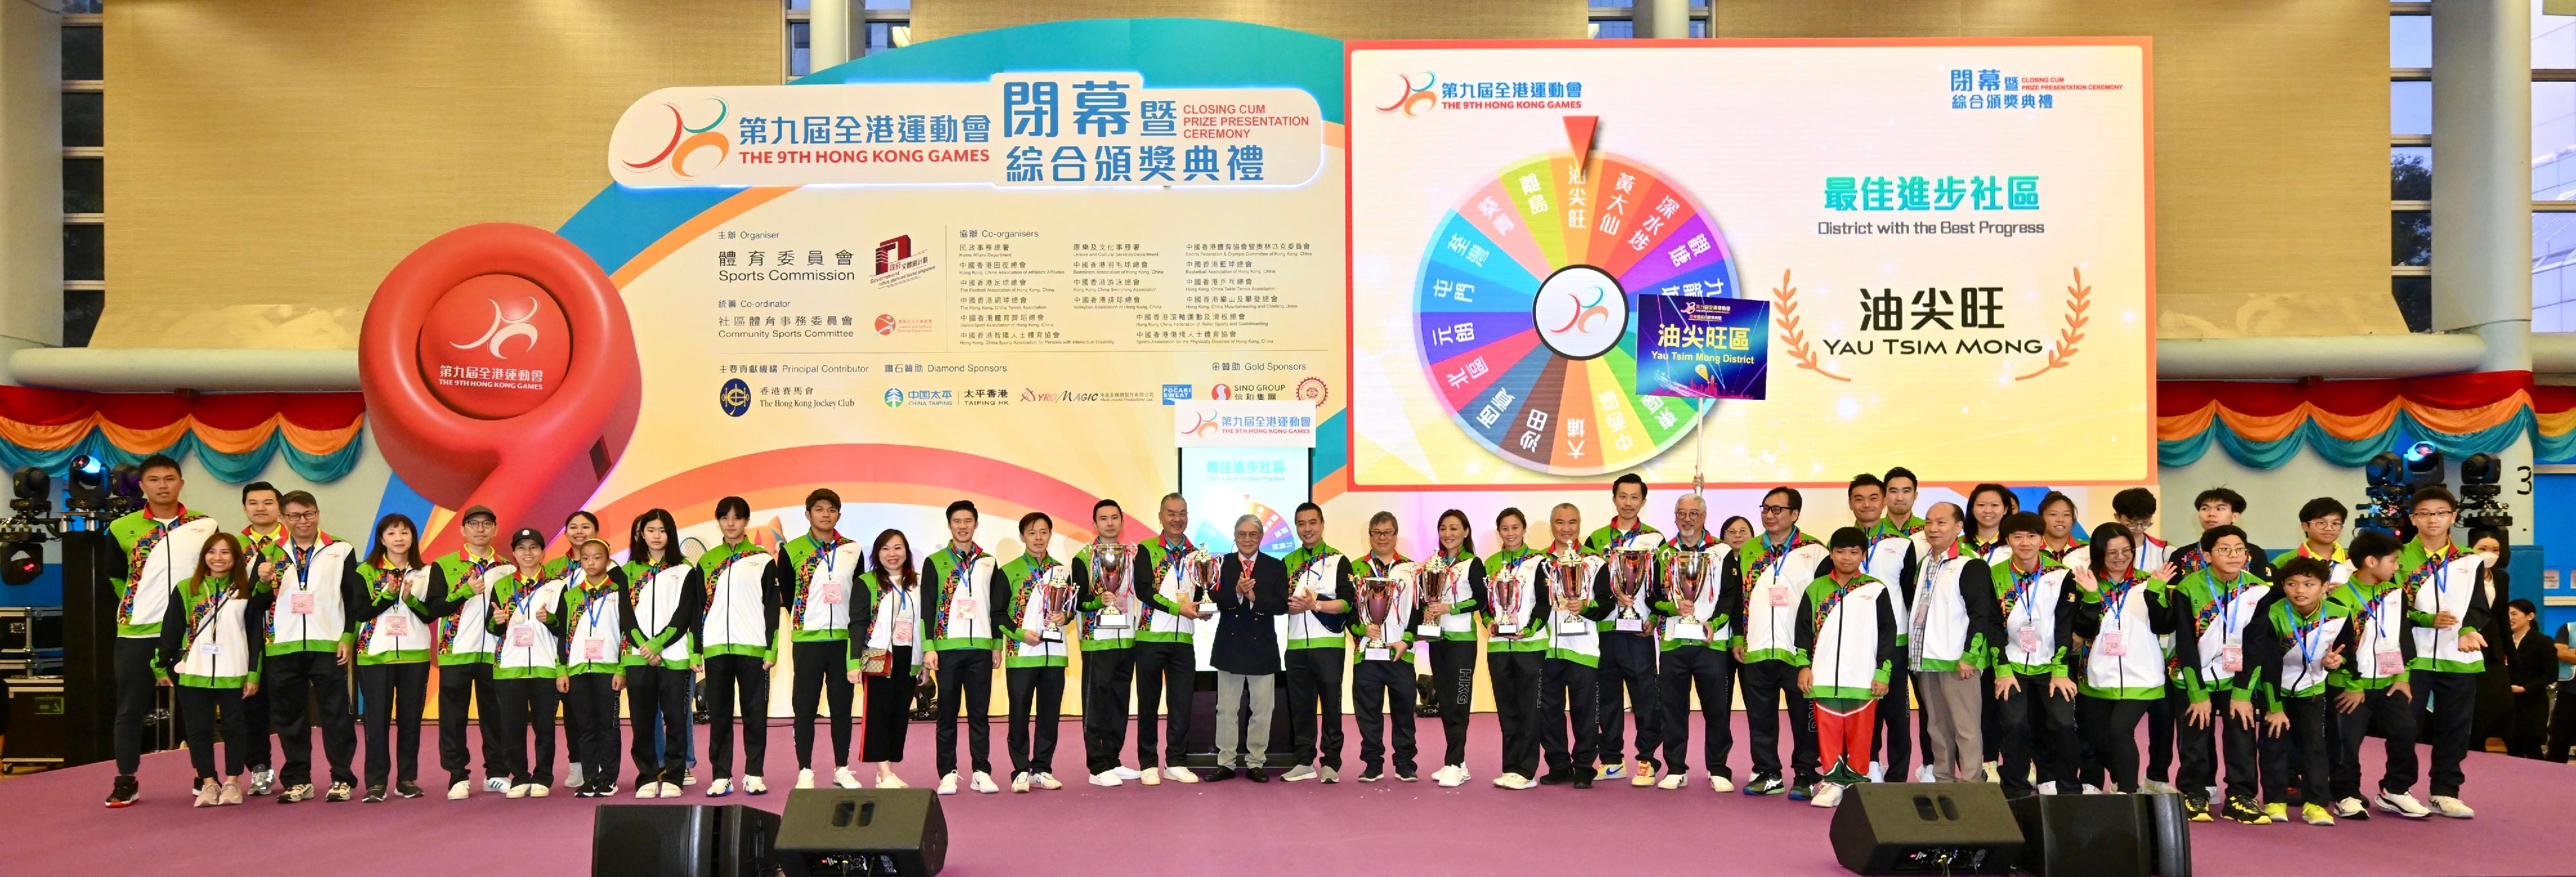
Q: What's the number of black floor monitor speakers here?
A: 4